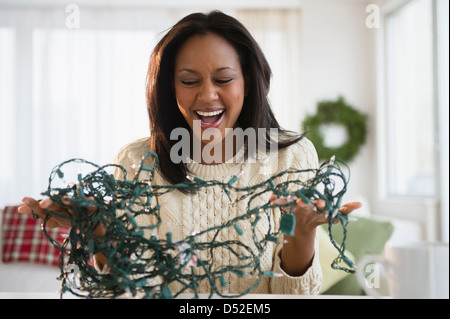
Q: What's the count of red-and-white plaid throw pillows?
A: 1